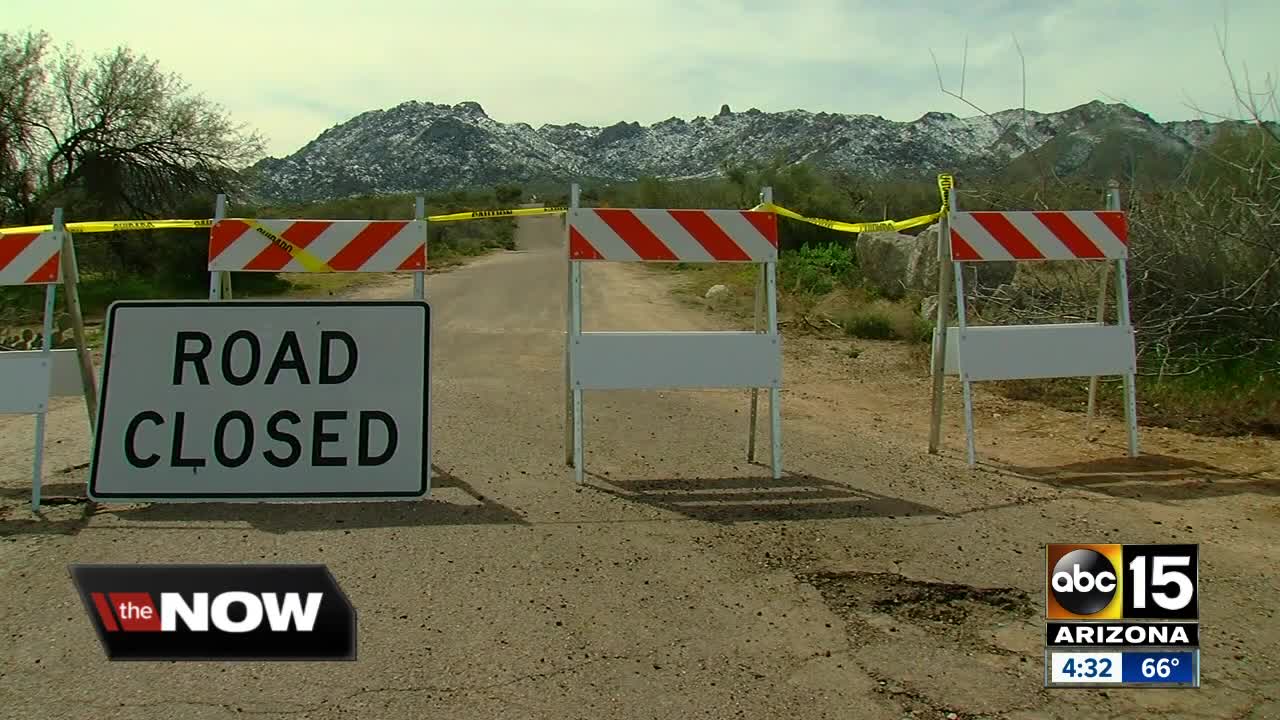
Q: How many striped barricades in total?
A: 4